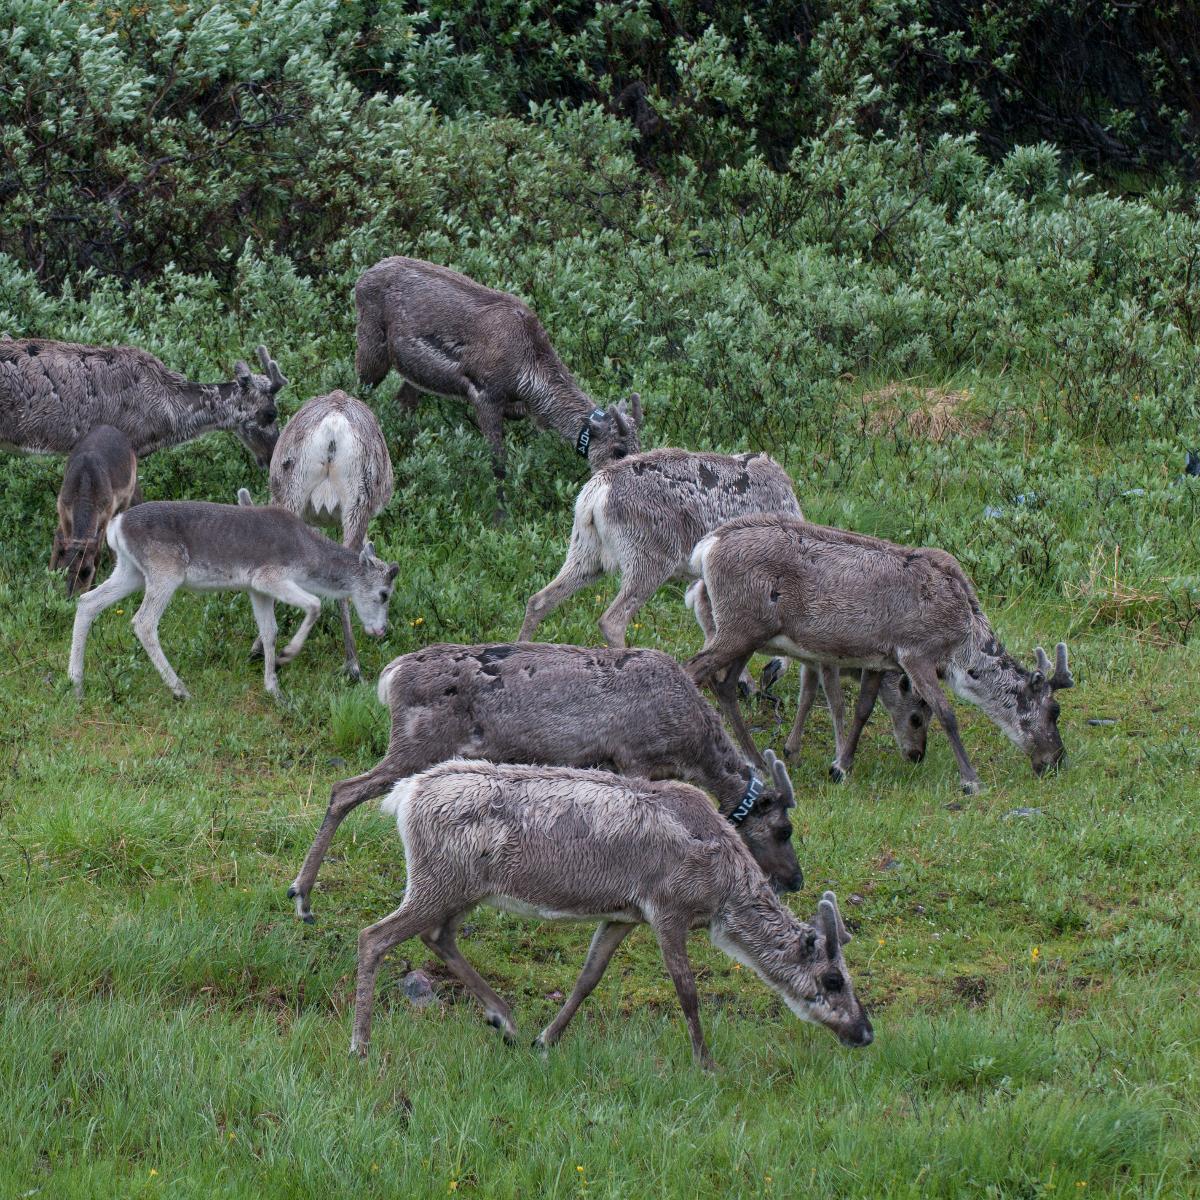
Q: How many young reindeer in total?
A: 3